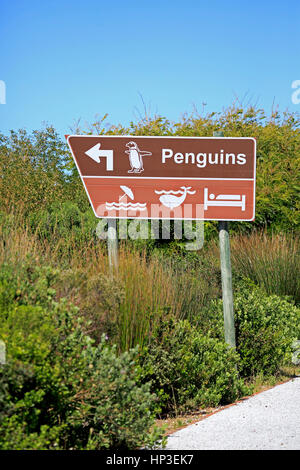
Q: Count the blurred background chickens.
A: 0